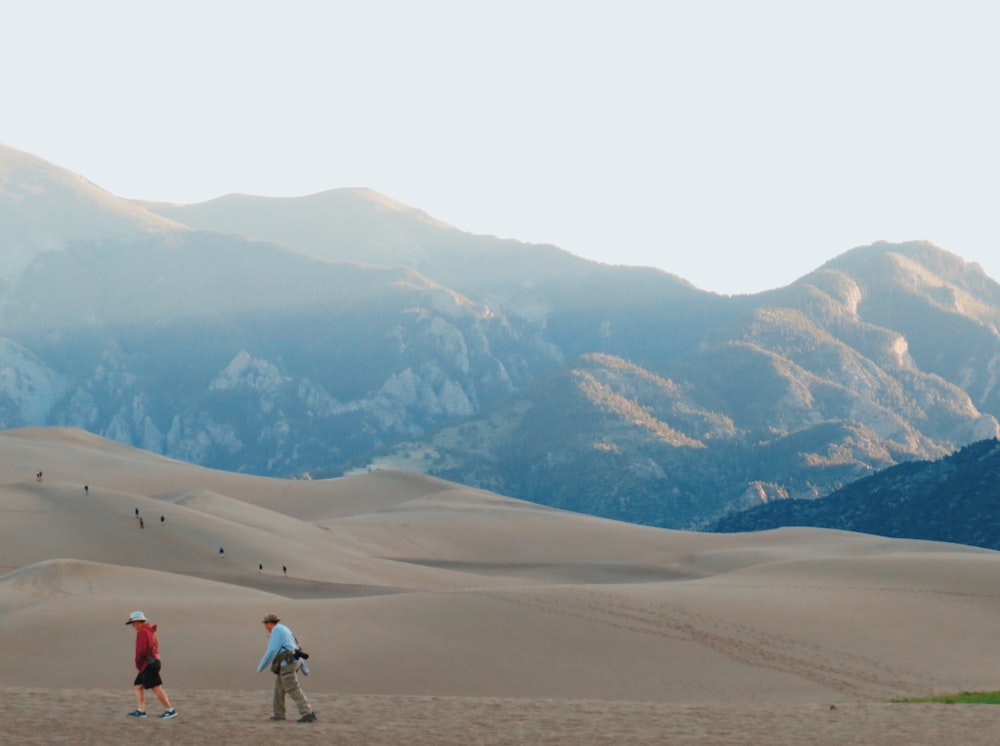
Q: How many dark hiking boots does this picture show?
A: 2